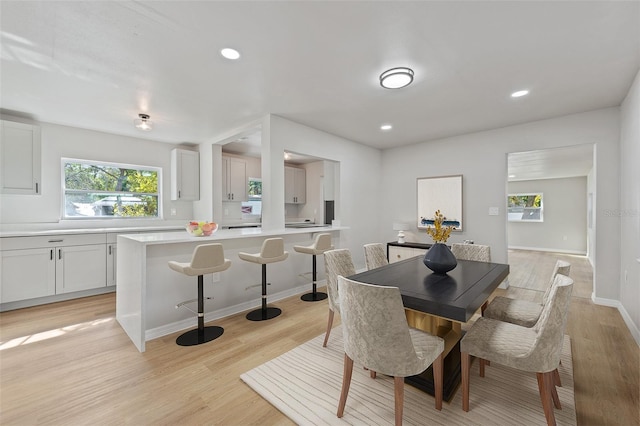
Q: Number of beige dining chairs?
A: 6